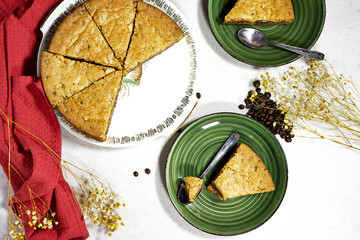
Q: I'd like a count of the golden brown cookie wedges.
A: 7